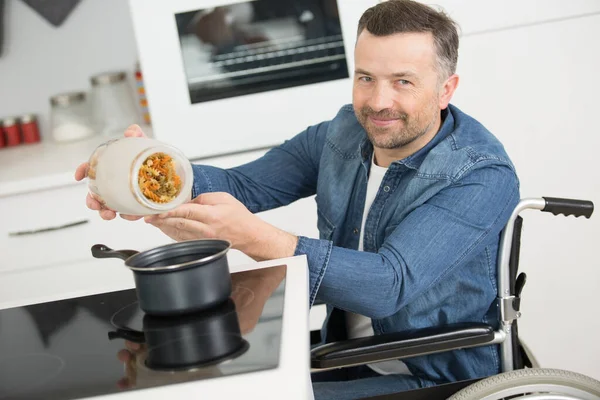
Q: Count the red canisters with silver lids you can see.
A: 3